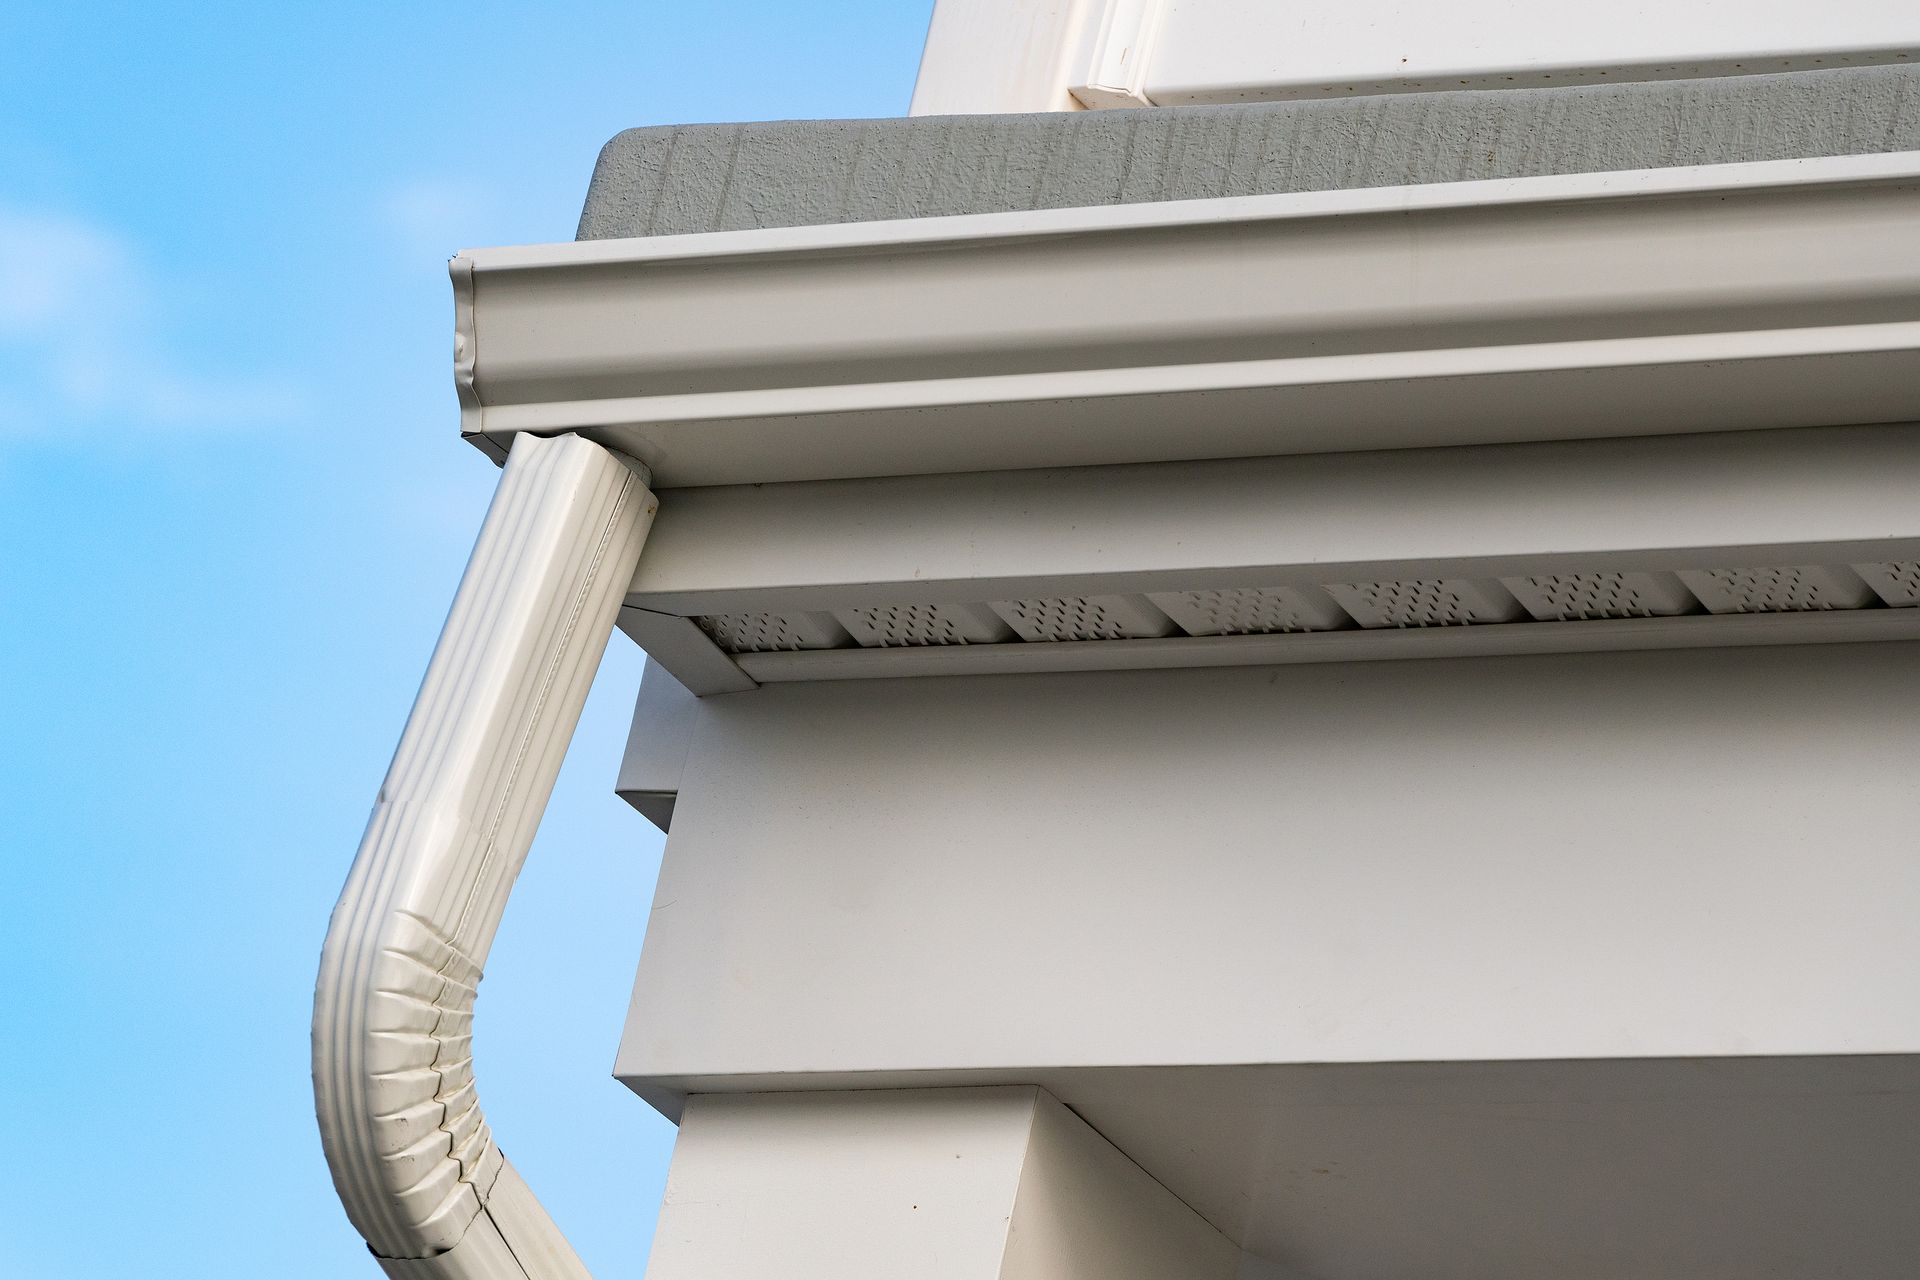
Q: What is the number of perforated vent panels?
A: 8